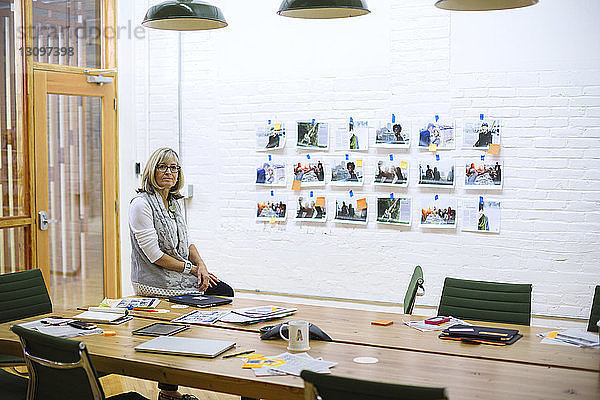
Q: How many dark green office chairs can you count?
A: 6